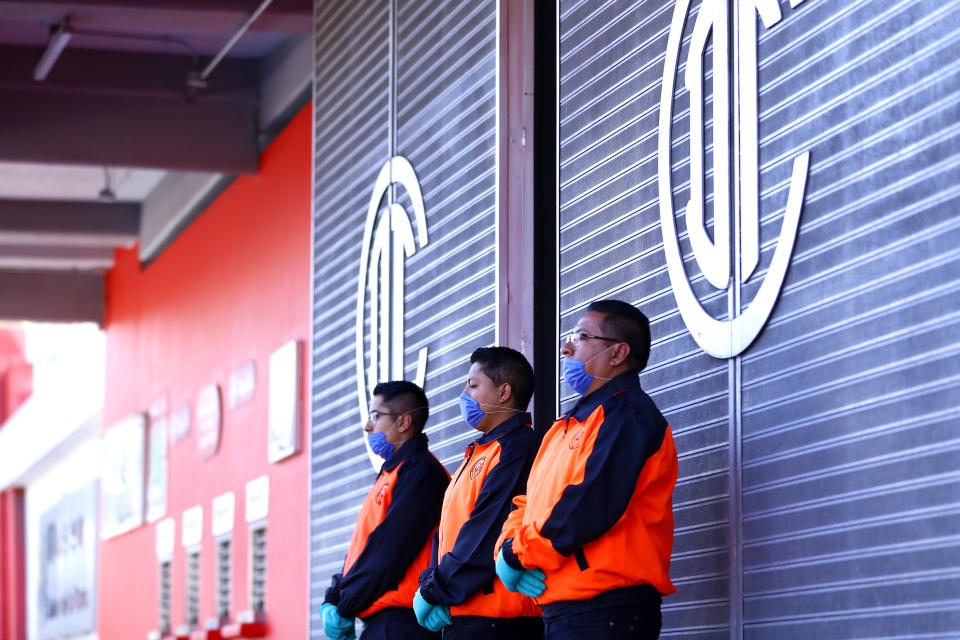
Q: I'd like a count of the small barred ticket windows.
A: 4